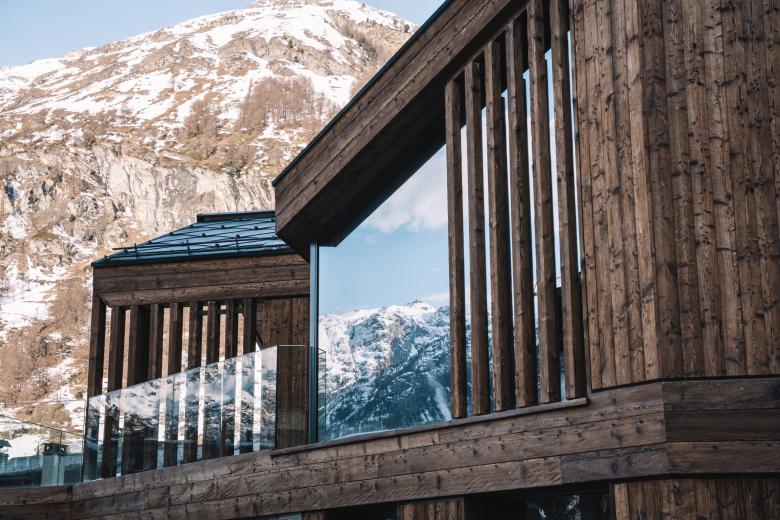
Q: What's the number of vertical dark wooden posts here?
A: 15